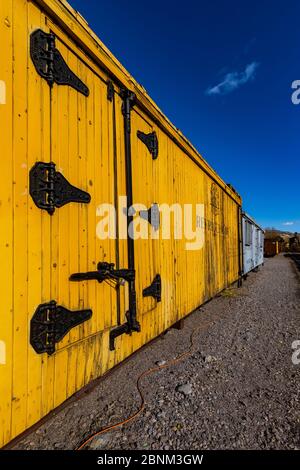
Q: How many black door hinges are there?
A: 6